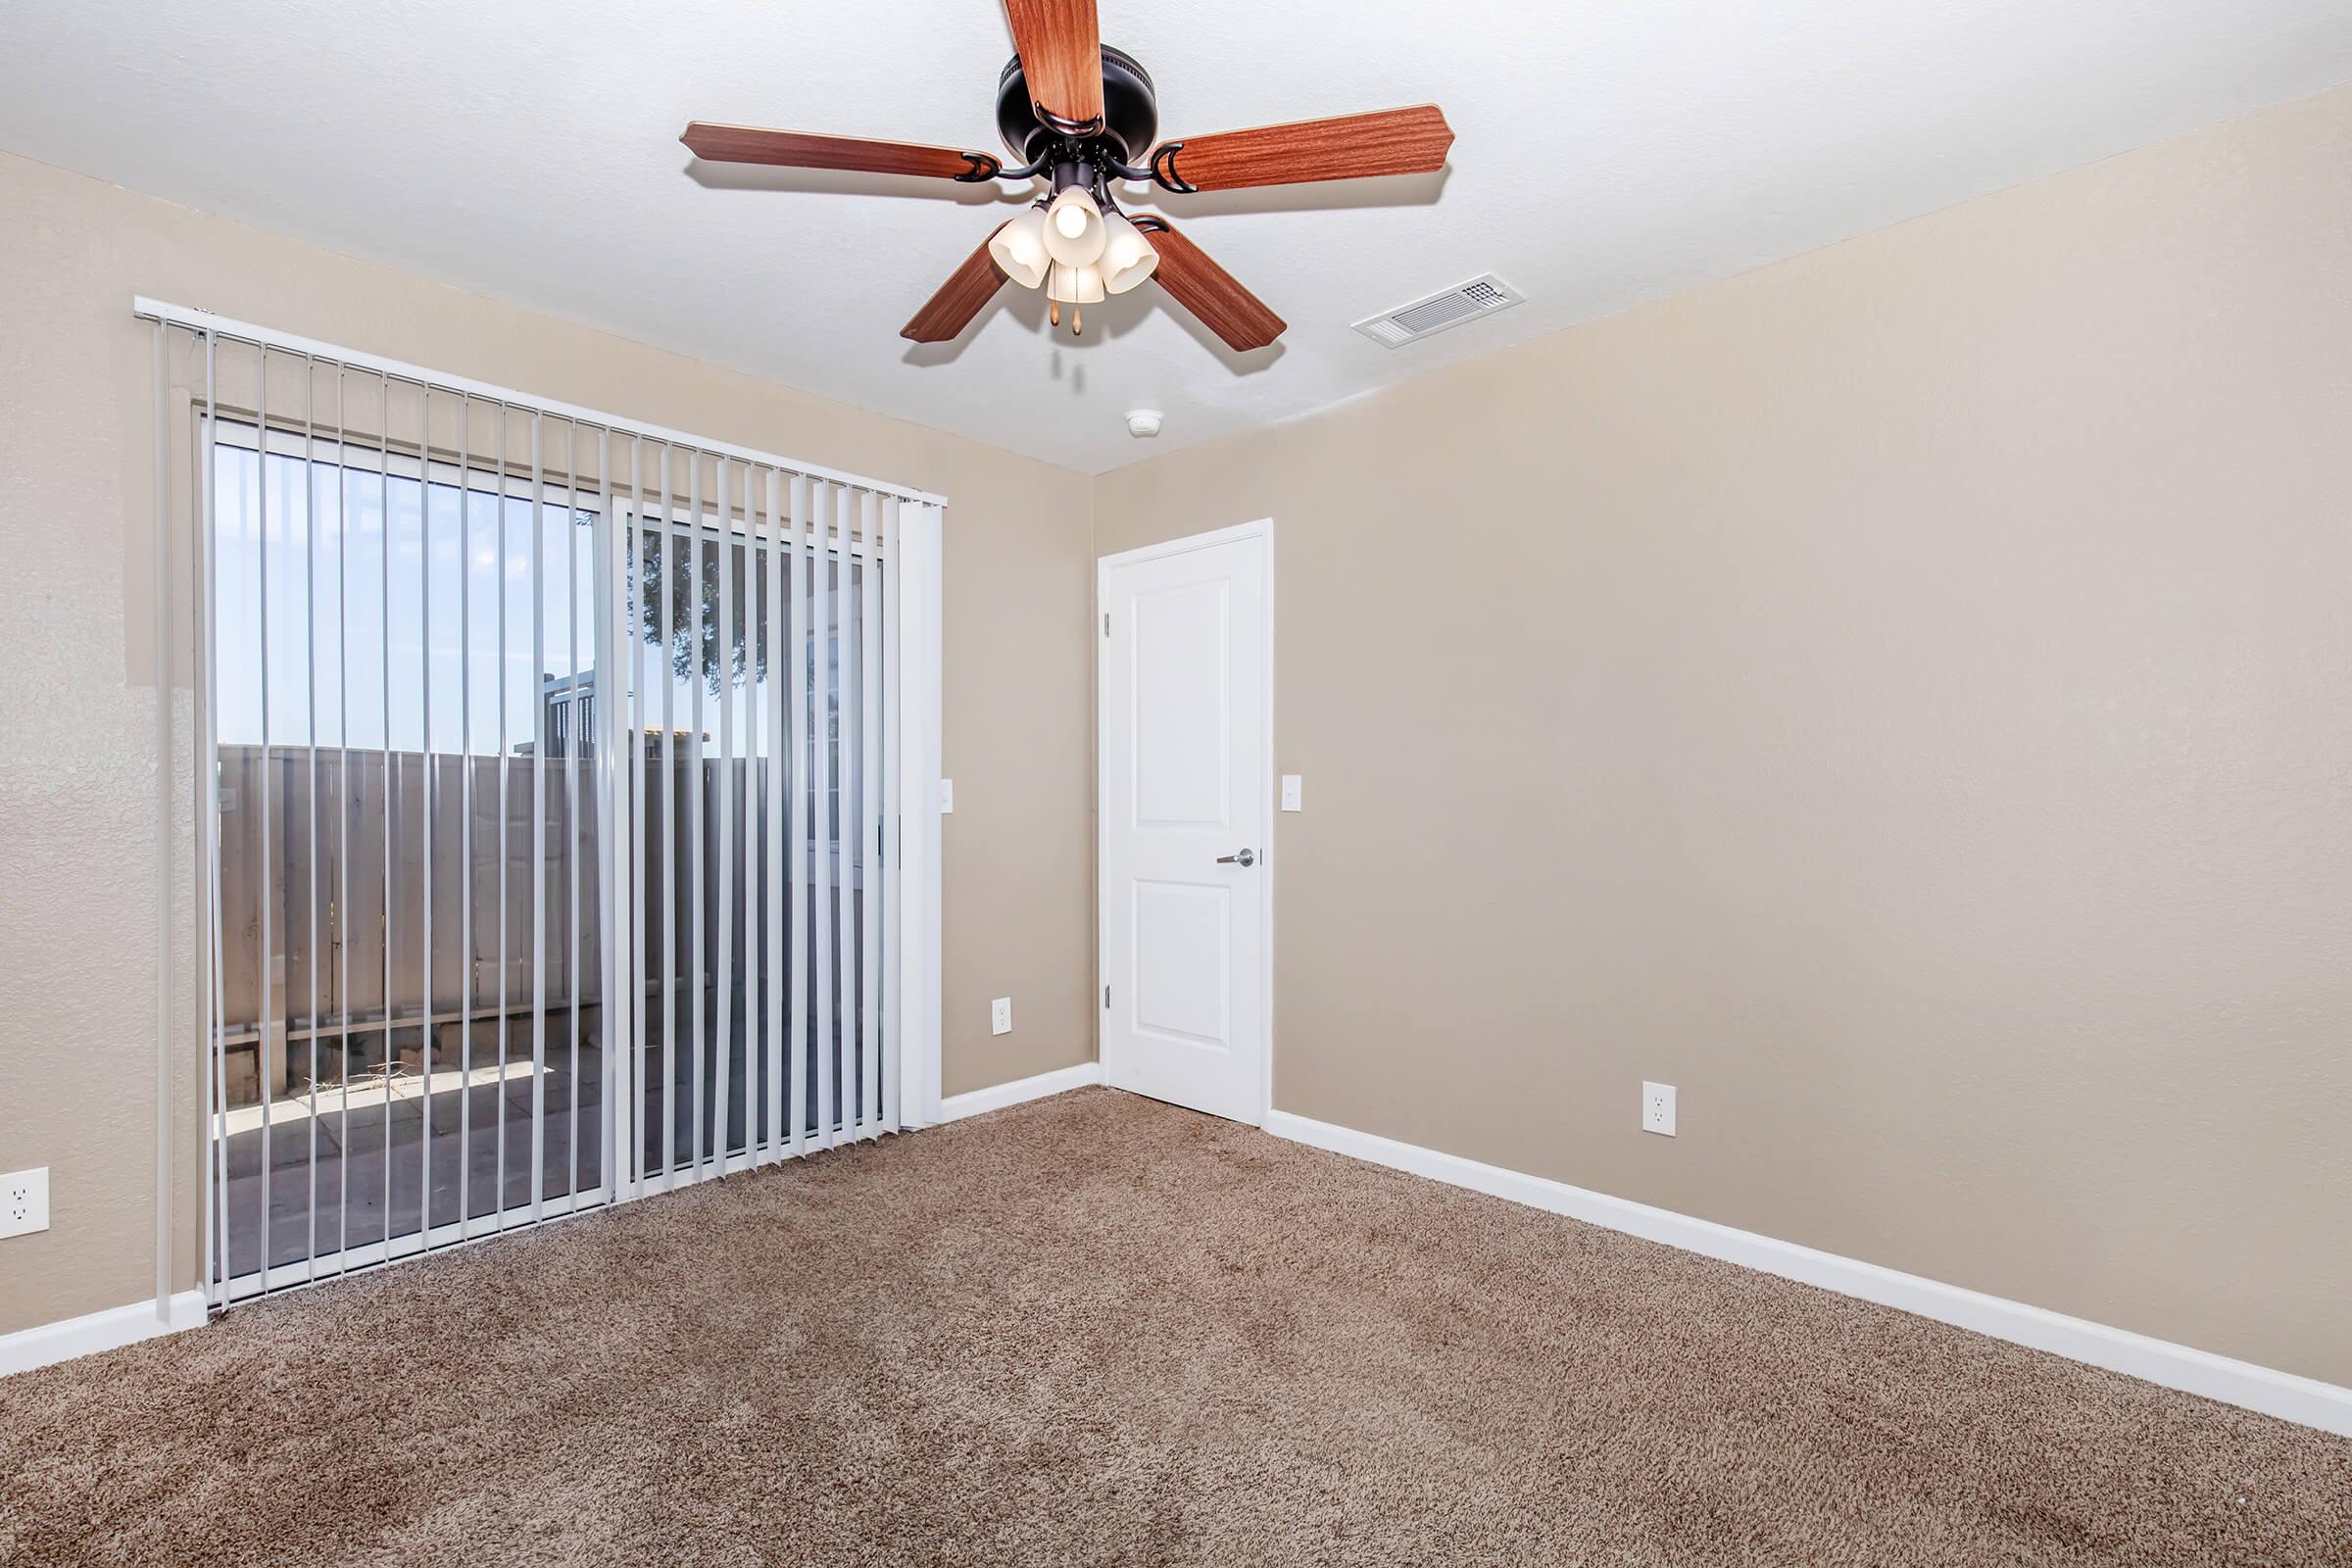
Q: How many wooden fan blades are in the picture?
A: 5